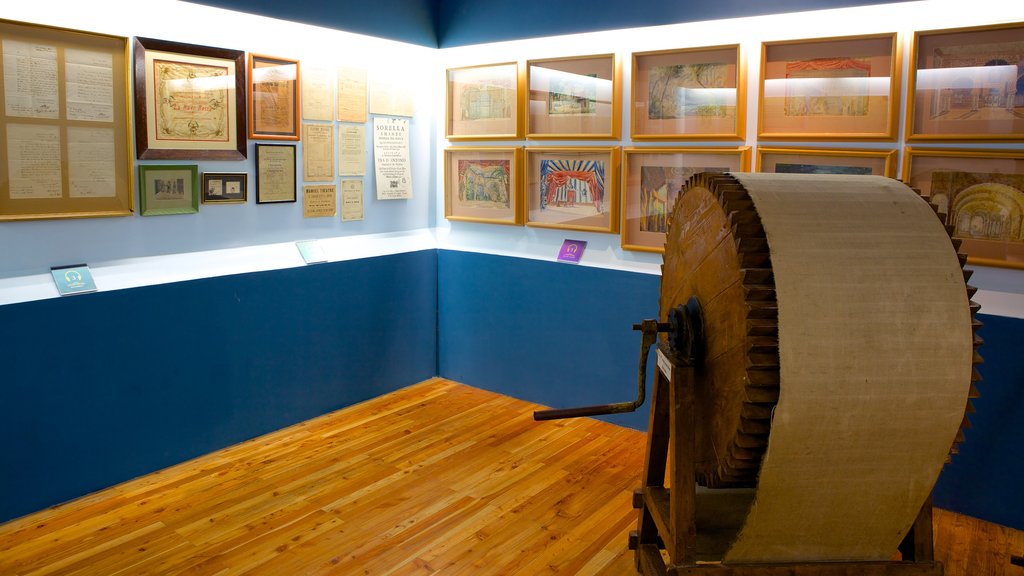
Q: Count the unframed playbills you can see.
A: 8